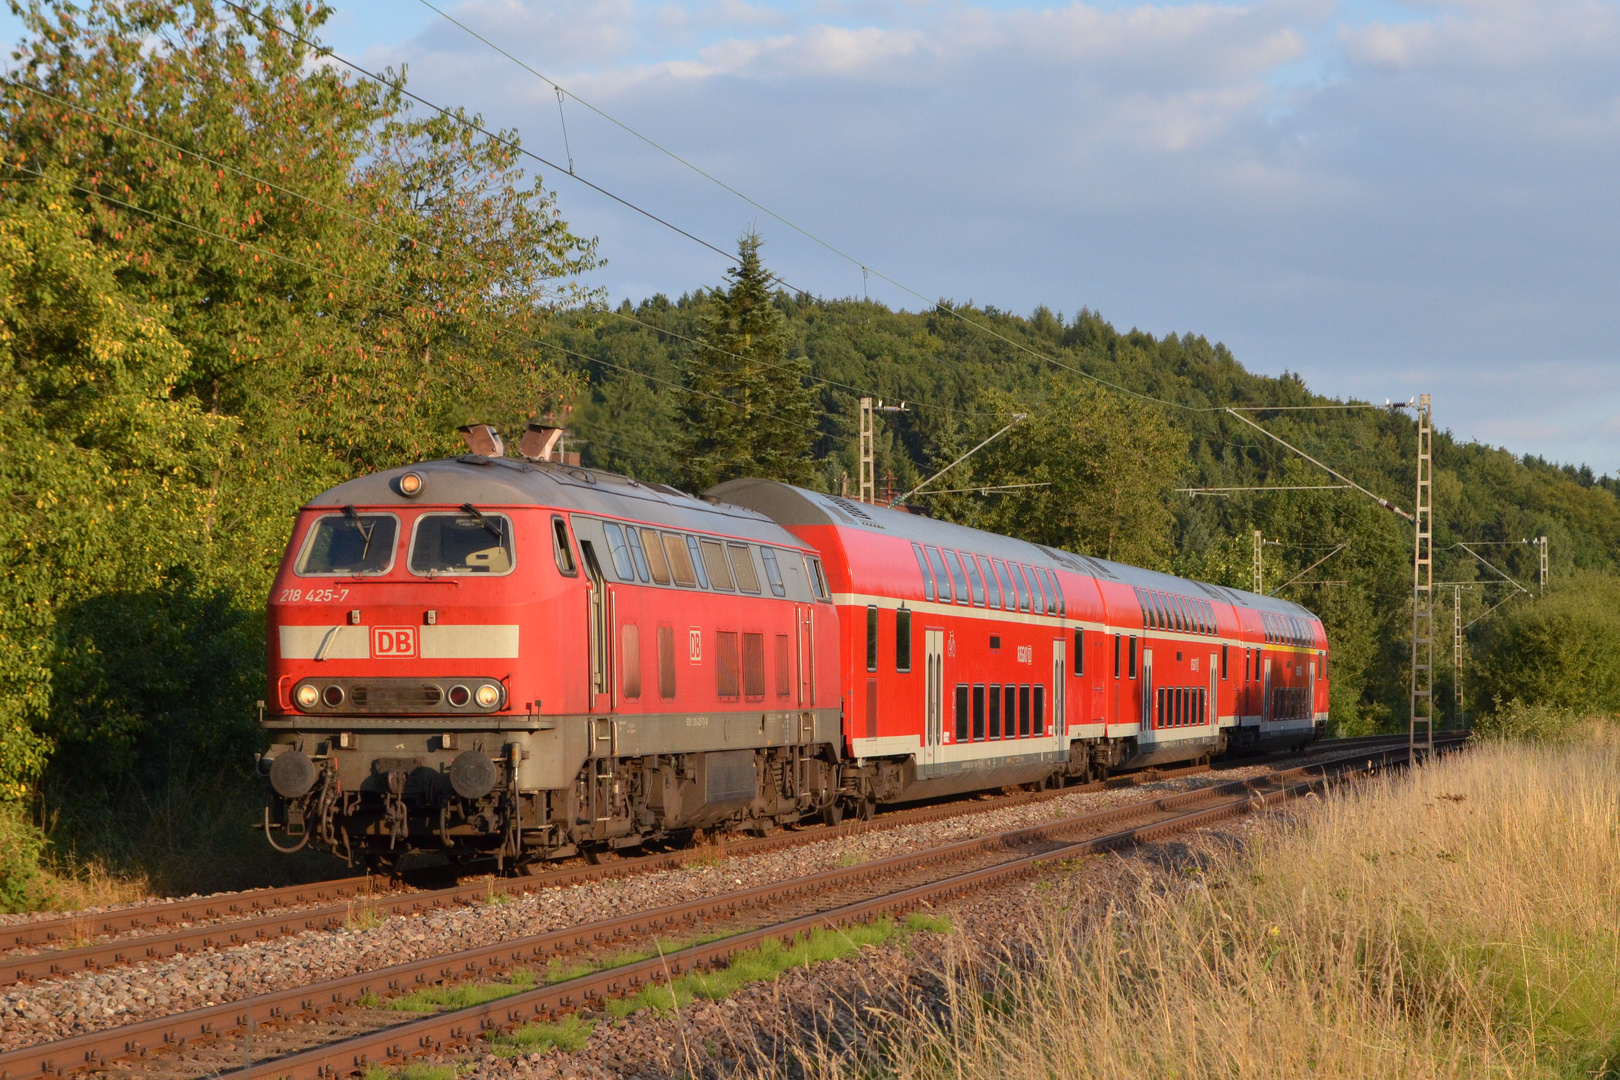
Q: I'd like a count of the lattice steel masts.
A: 5